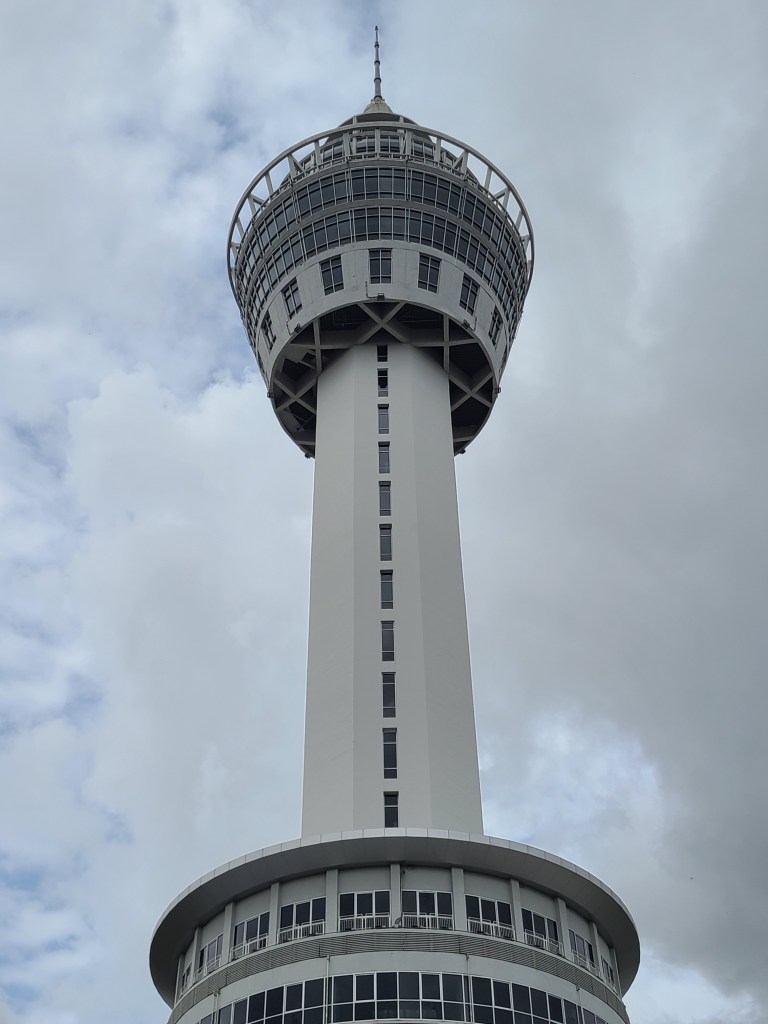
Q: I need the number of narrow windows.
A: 11